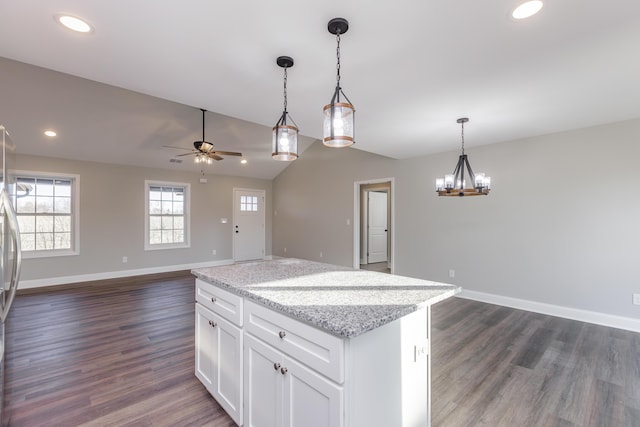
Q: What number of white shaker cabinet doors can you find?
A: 4